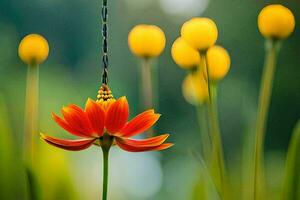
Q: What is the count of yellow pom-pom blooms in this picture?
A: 7